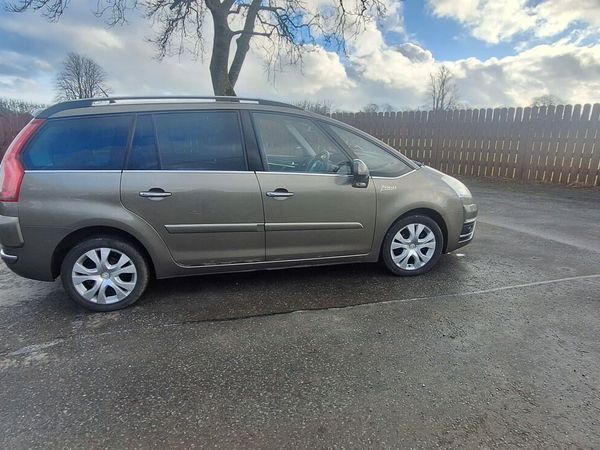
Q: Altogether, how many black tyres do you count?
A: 2